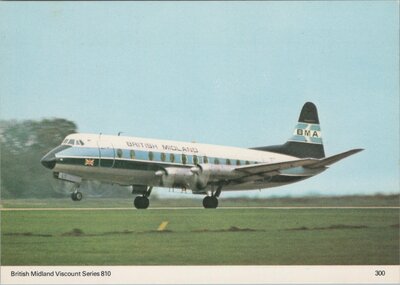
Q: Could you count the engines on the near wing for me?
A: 2